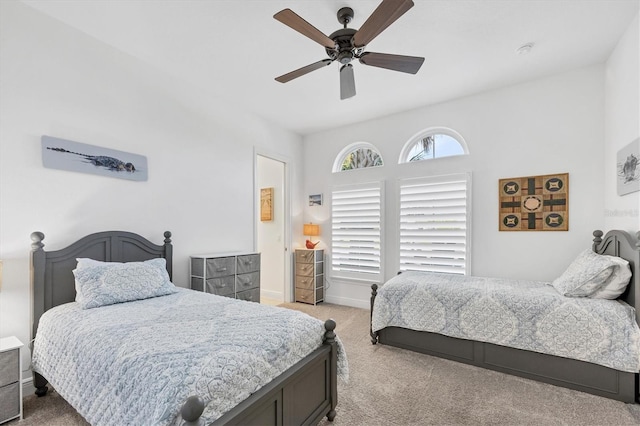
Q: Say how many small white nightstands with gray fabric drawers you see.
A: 1